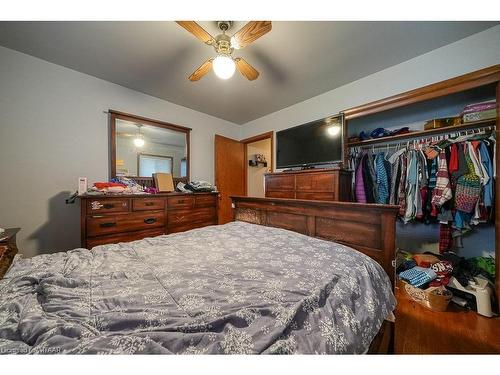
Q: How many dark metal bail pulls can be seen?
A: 5